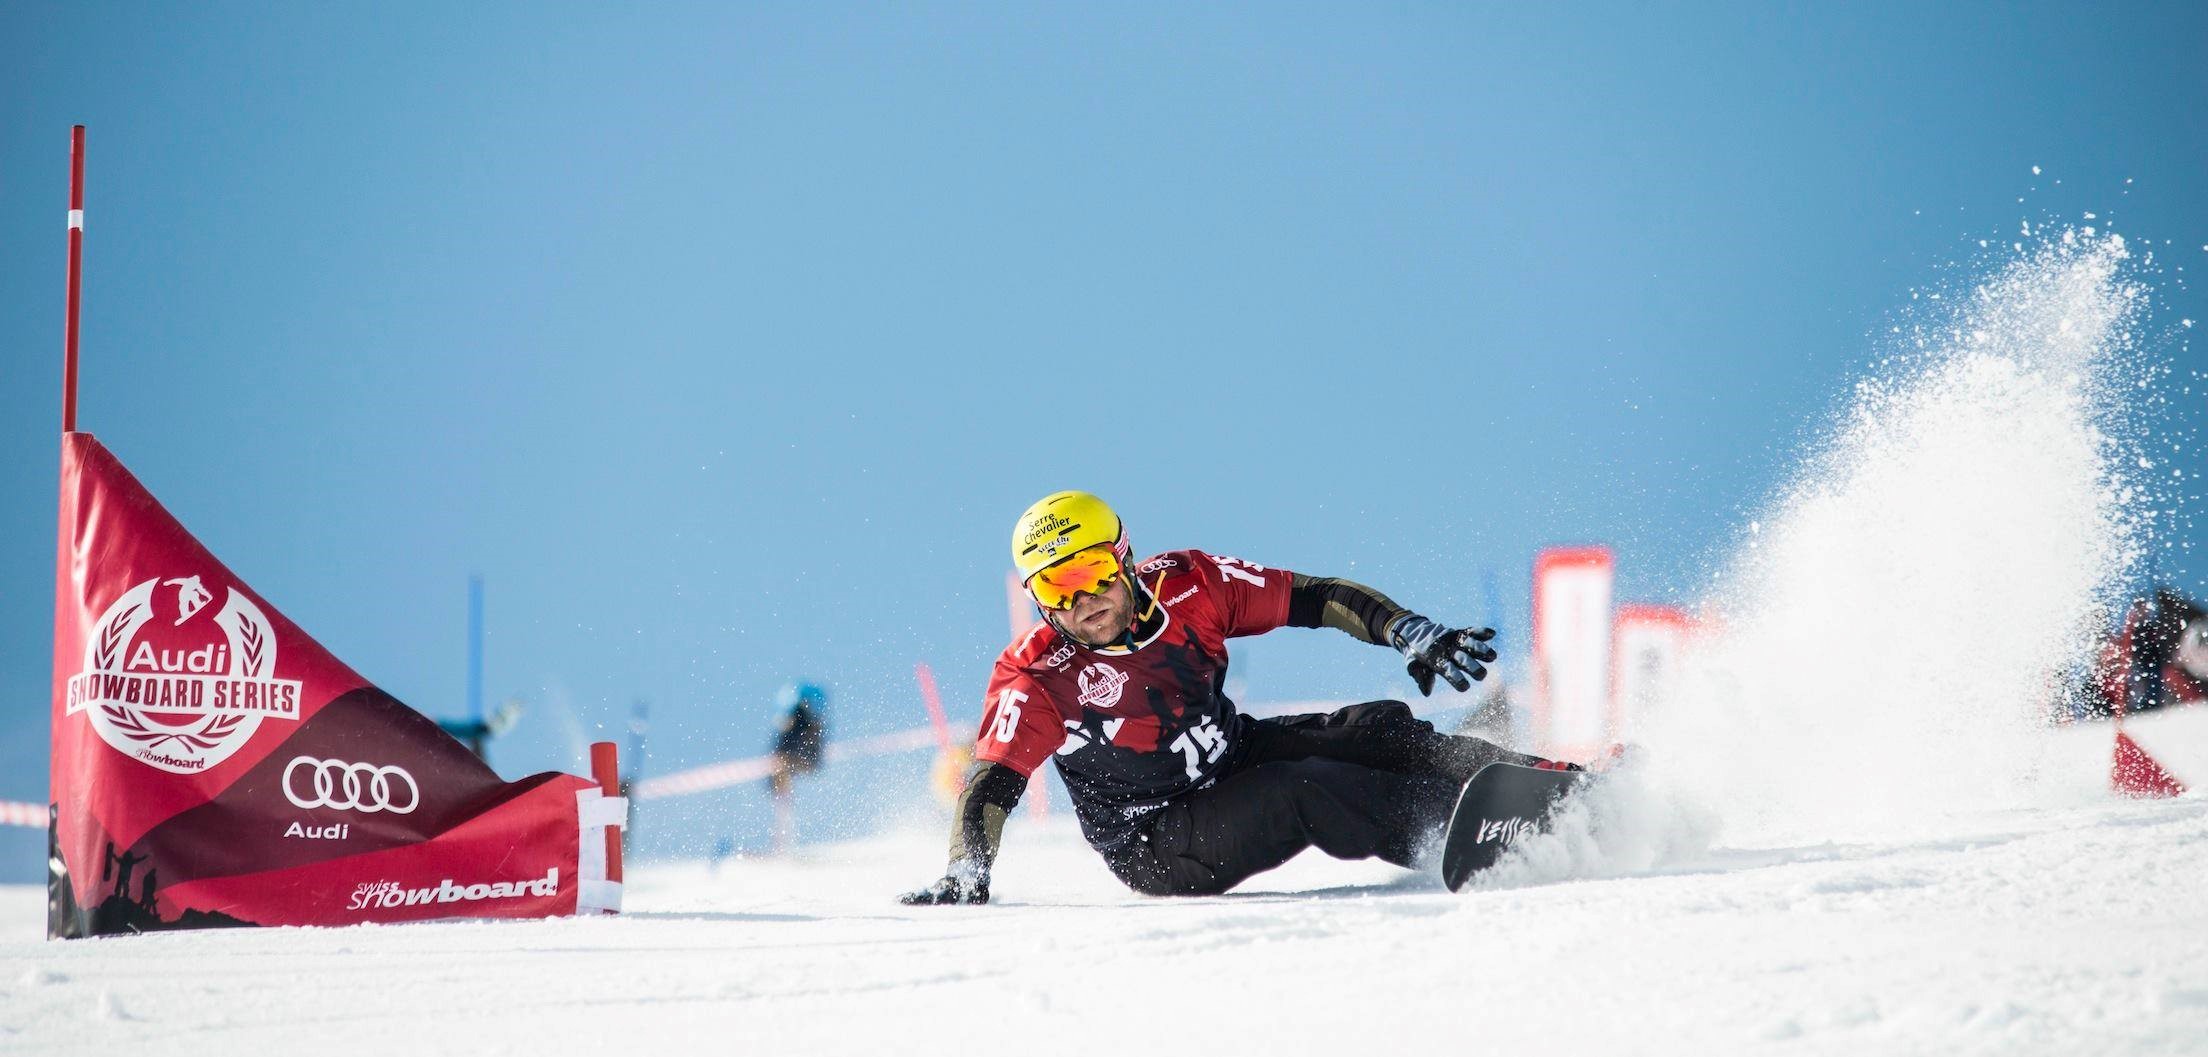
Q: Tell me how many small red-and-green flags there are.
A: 0